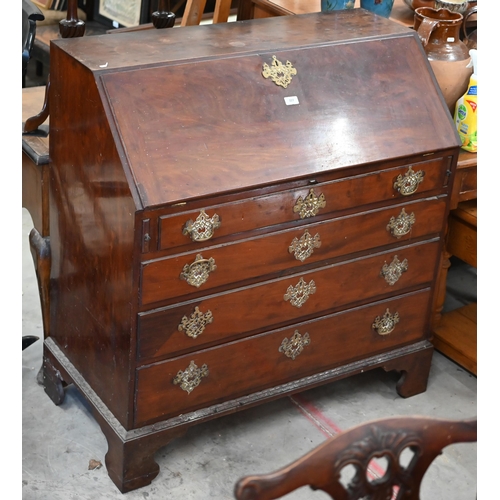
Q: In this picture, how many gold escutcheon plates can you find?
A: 13